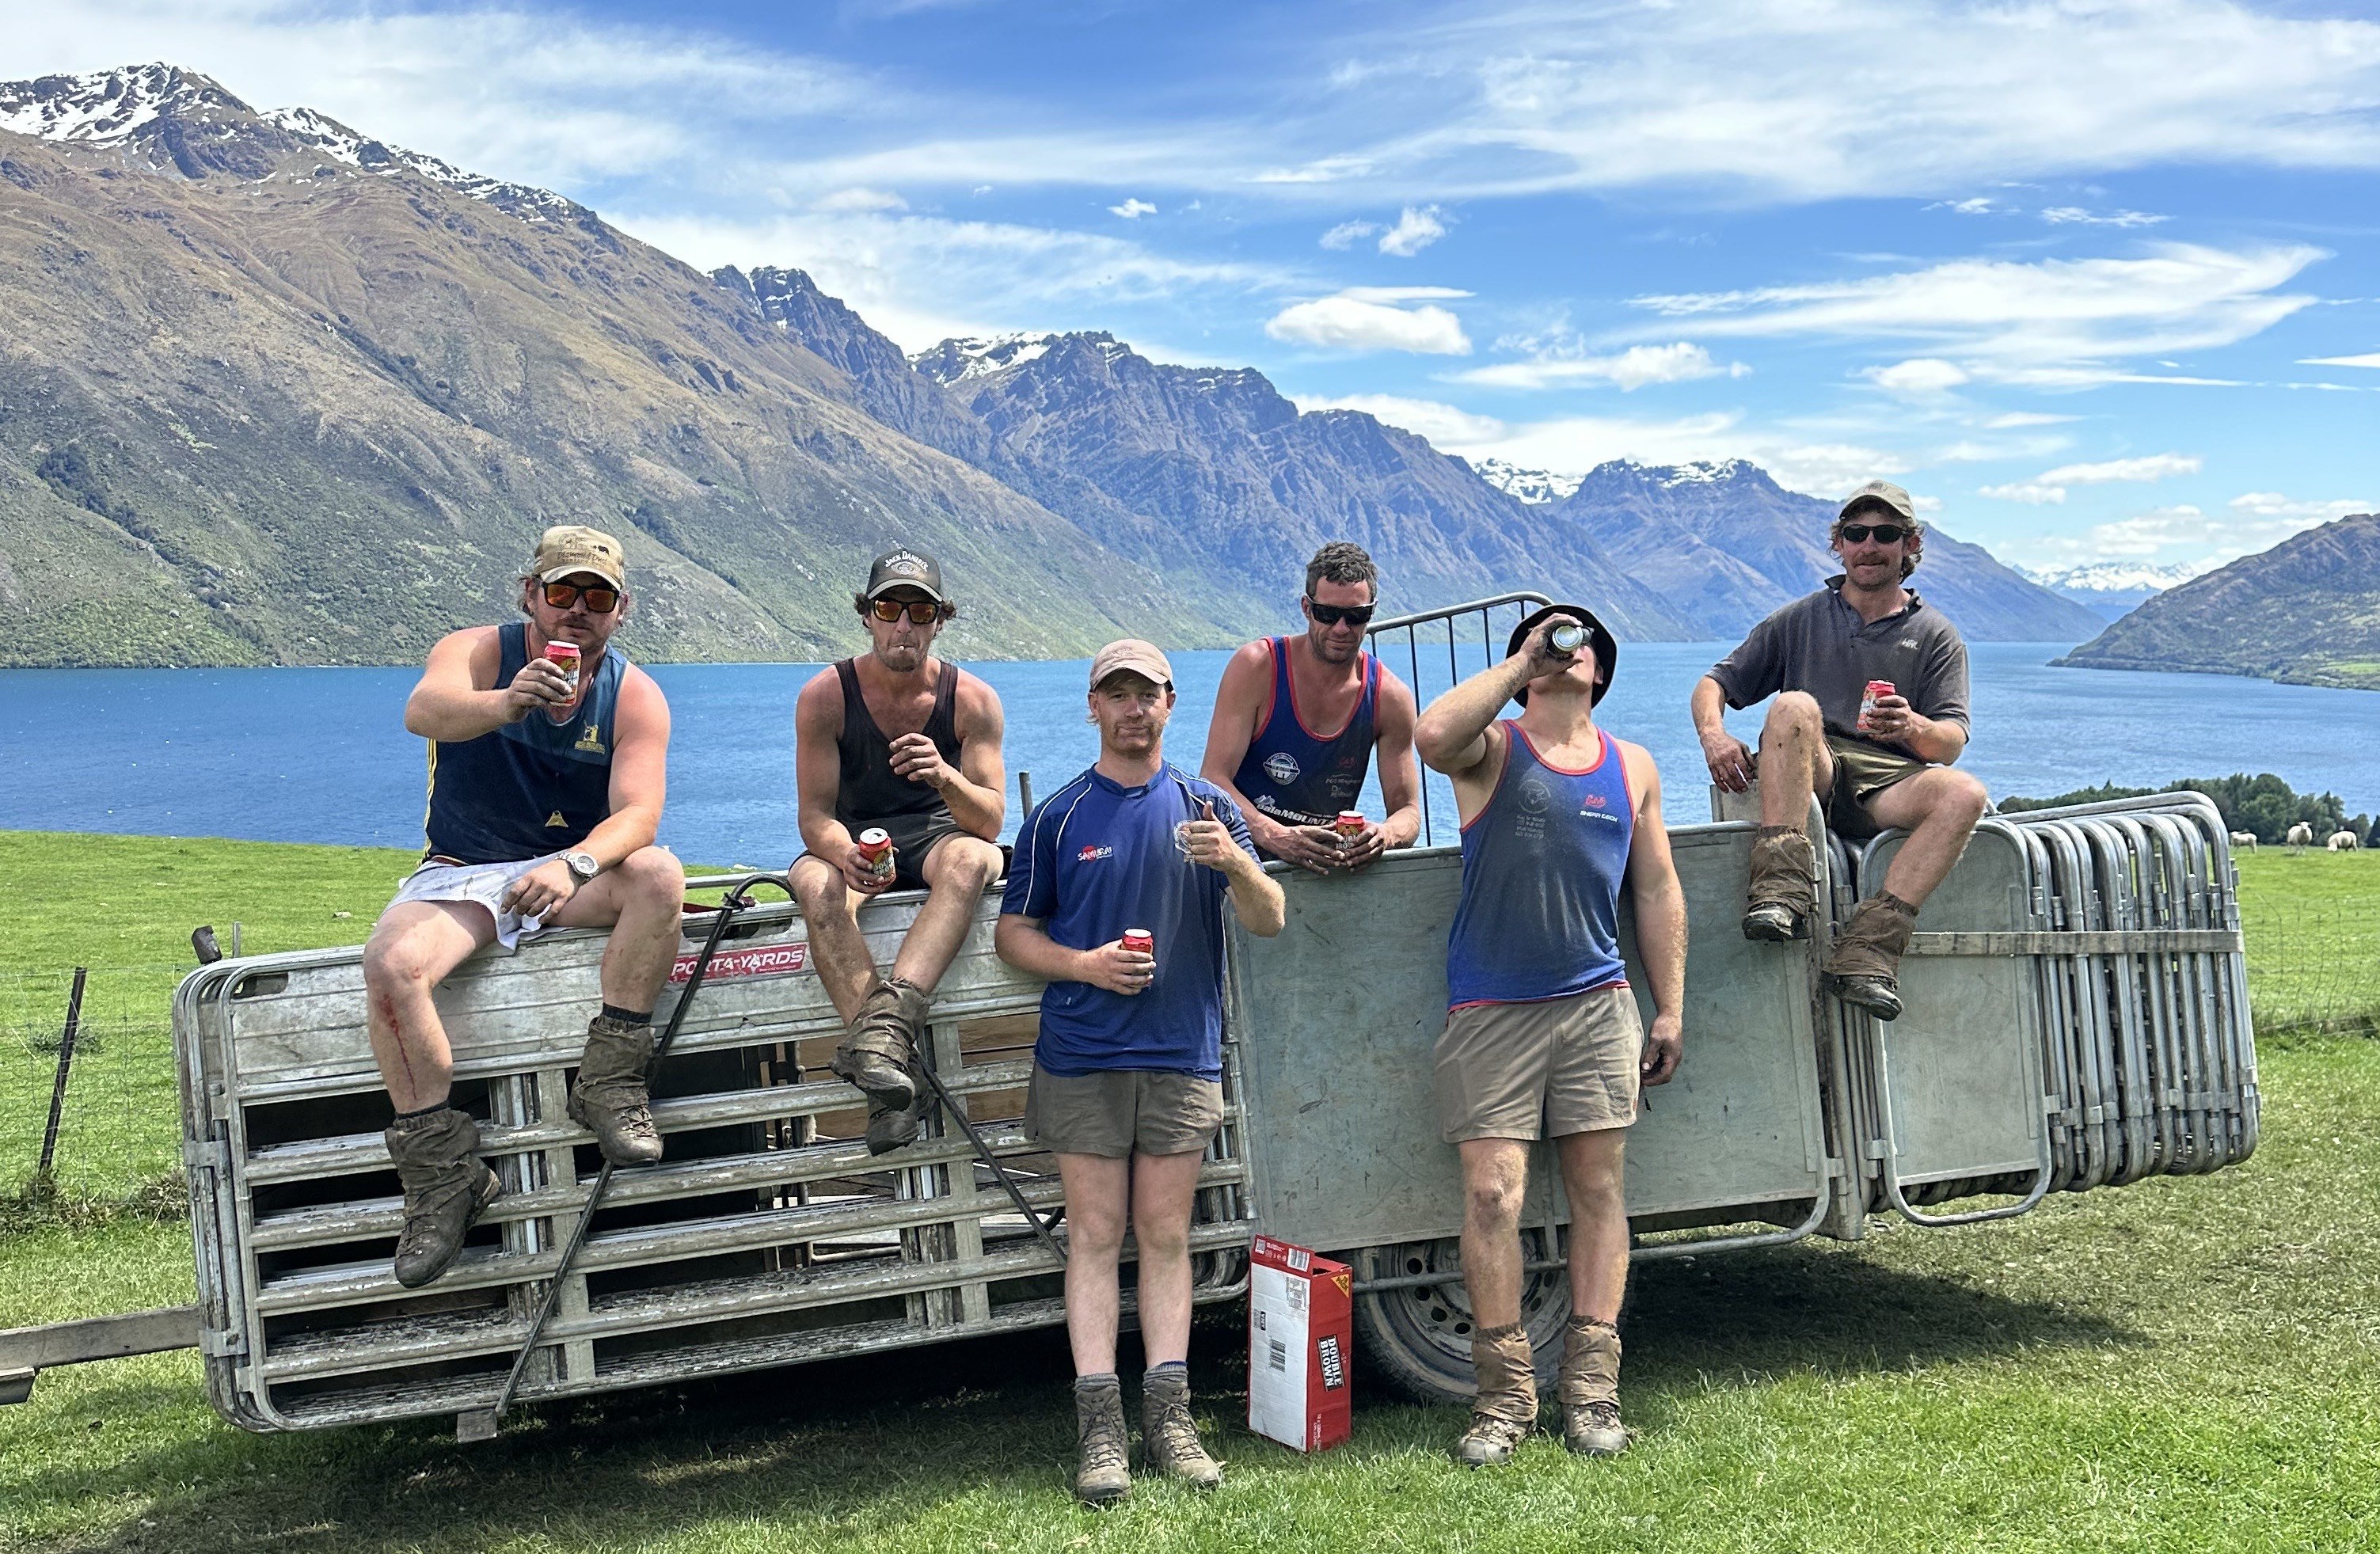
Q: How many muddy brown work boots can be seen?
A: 10